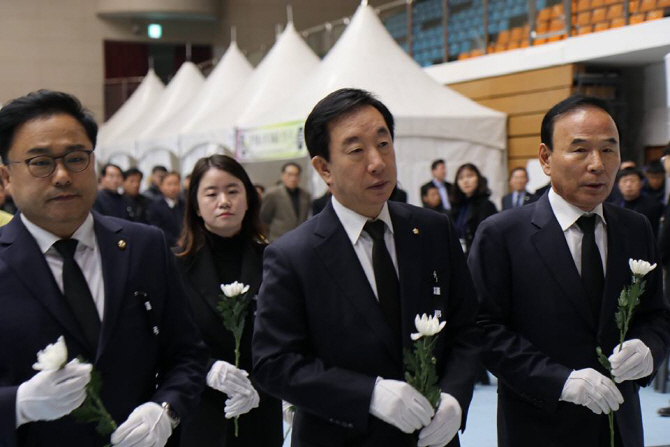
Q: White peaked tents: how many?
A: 5